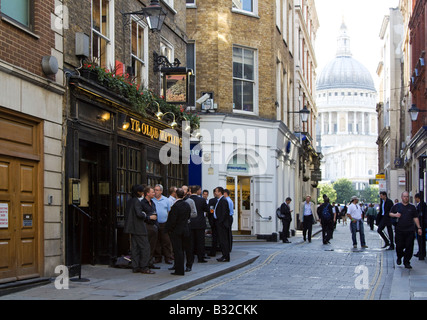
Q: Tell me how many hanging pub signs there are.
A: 1